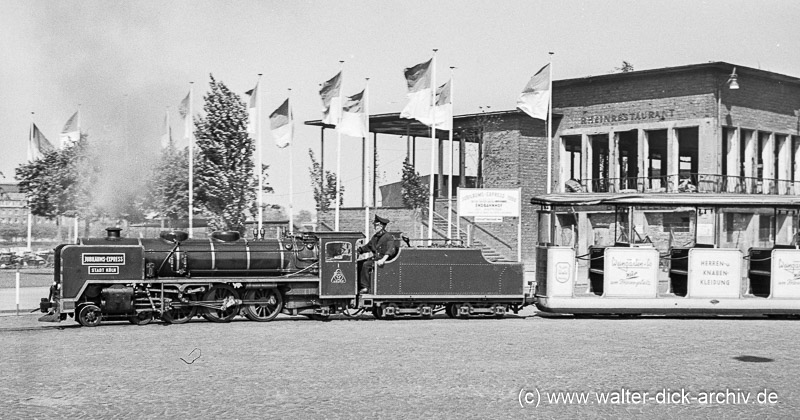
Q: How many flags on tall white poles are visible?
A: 11